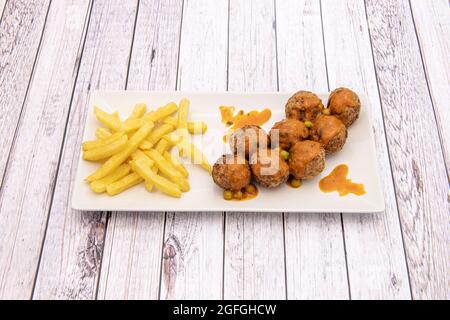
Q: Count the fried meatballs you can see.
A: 8